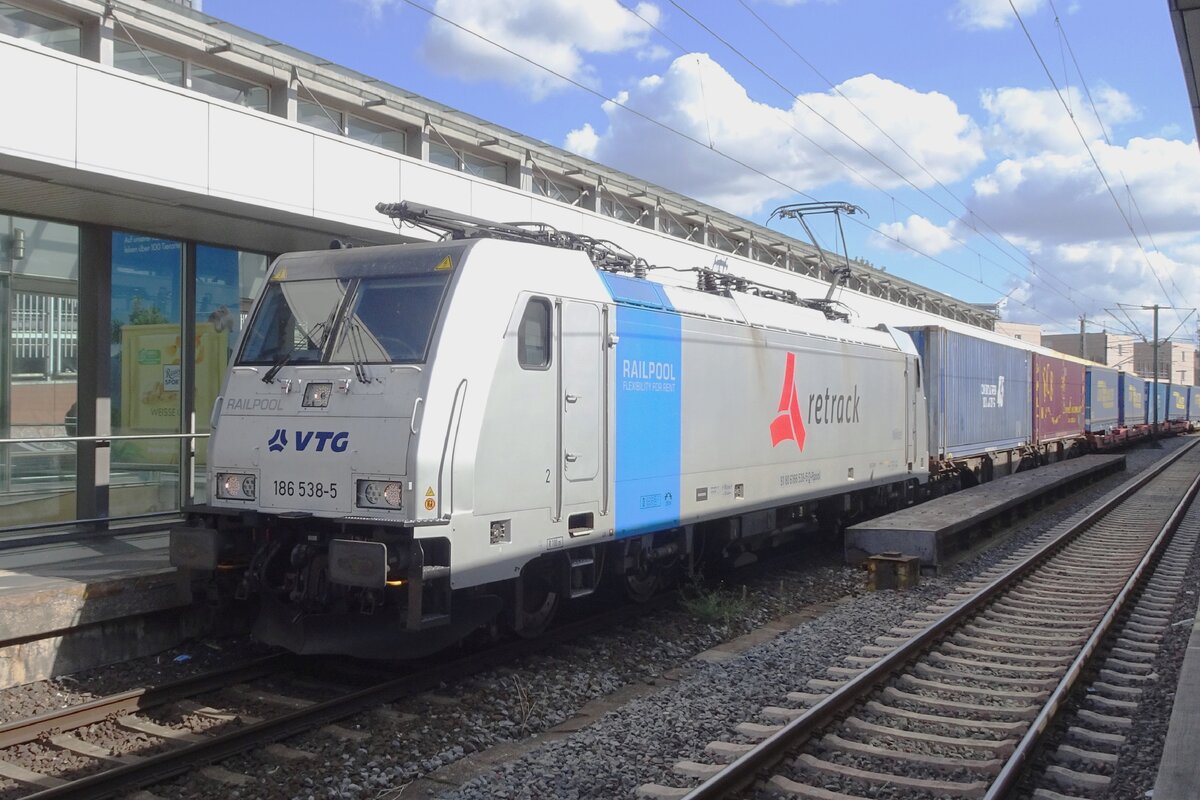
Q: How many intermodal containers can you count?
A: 7